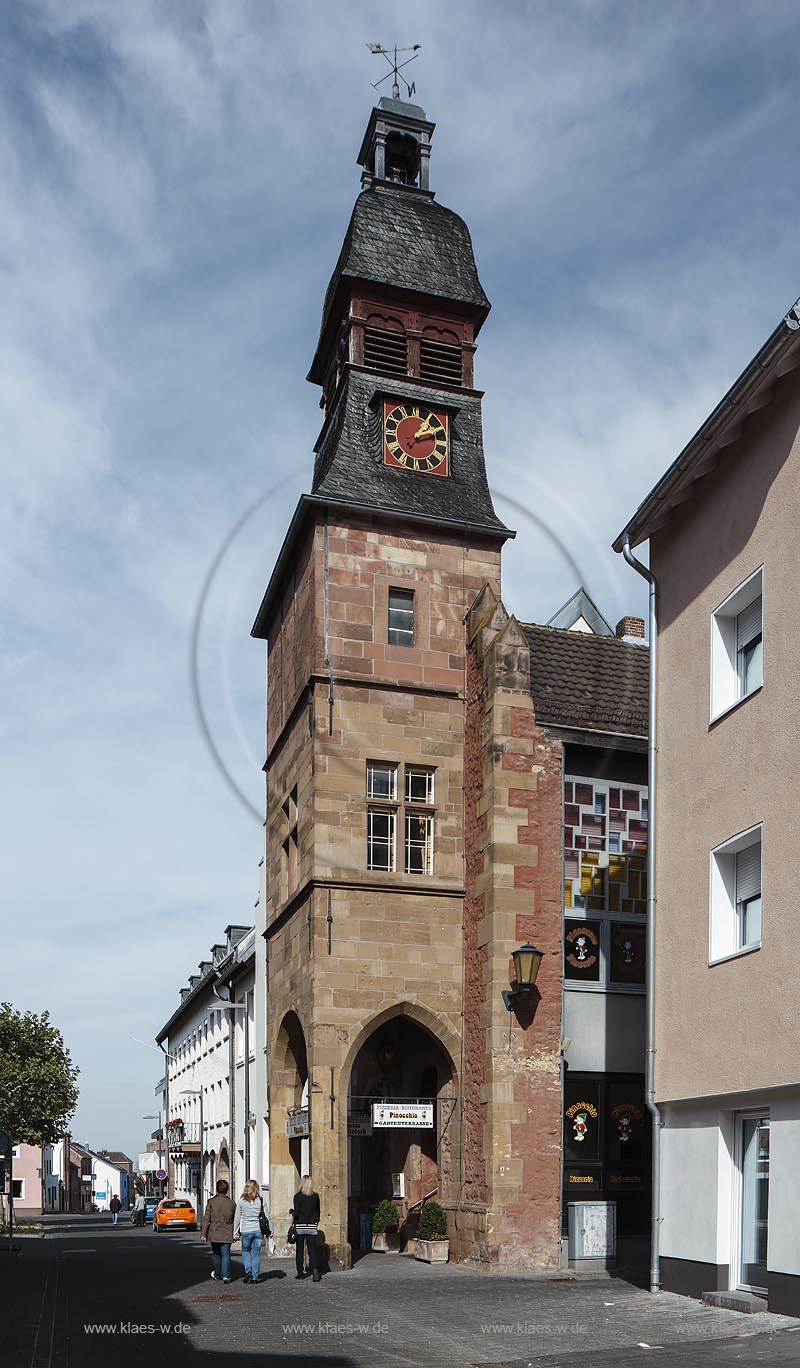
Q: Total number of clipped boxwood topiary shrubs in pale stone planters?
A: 2